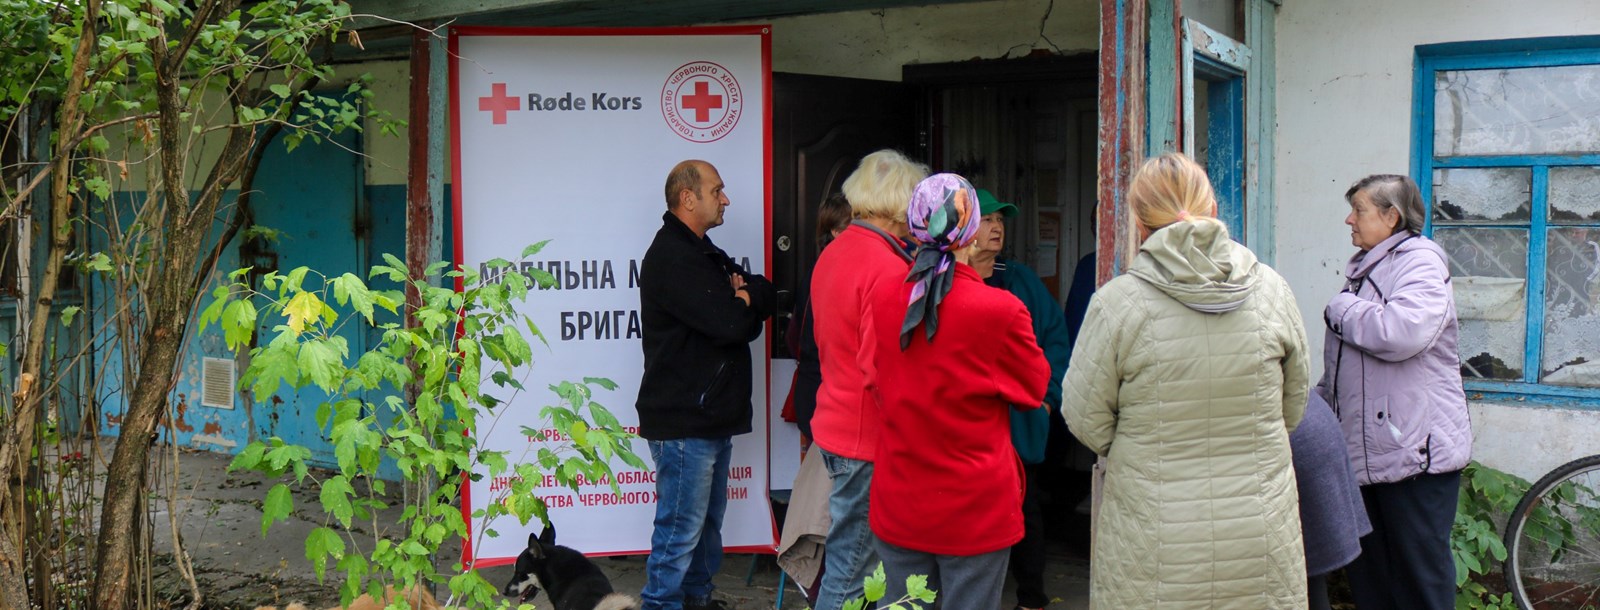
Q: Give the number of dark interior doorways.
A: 1